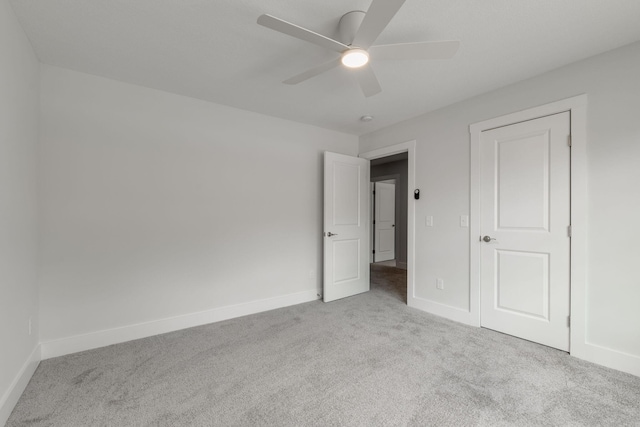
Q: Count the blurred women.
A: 0